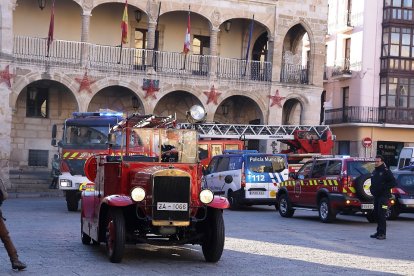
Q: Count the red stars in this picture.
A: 5